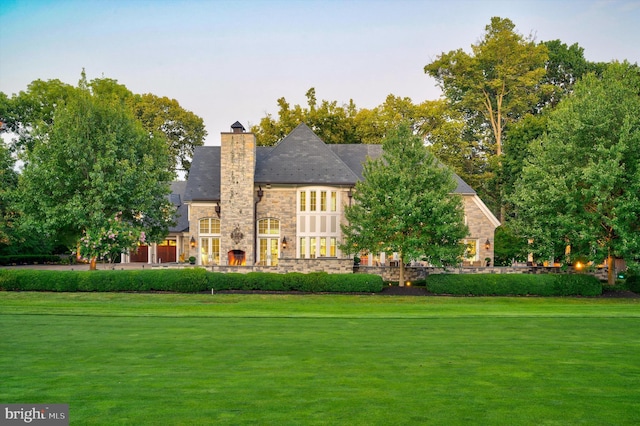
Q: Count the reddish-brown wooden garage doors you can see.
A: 2